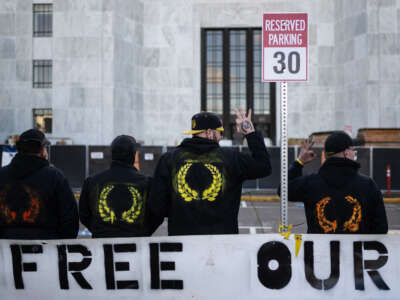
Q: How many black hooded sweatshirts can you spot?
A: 4